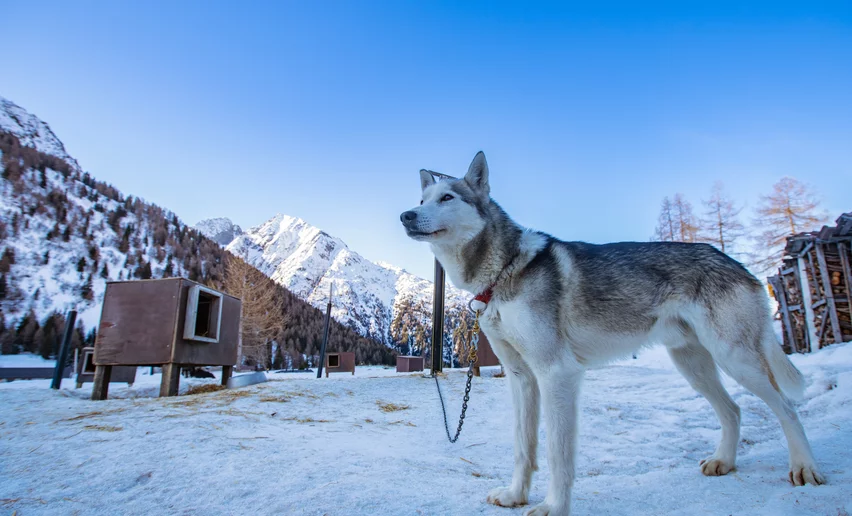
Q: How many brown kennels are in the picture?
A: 5